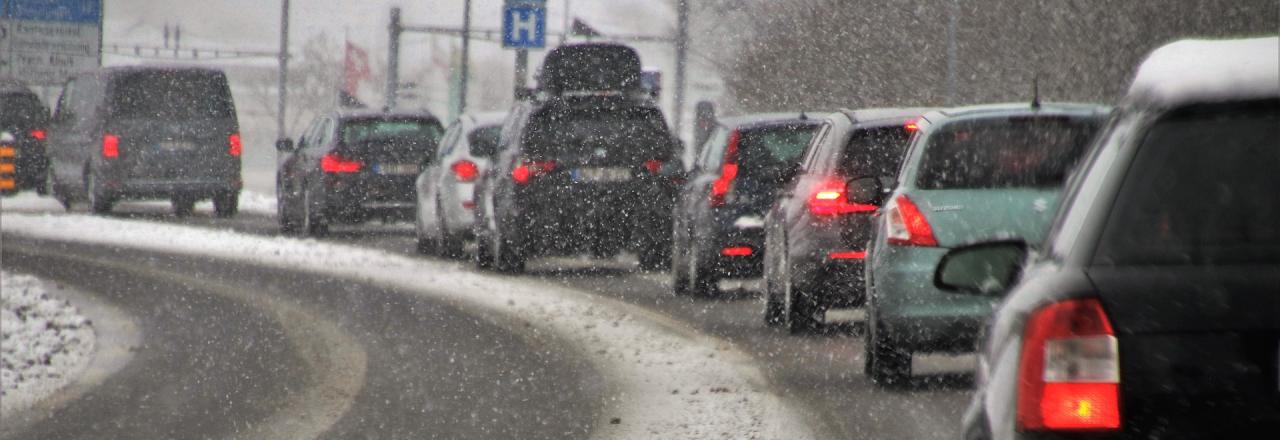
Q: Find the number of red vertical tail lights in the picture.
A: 5